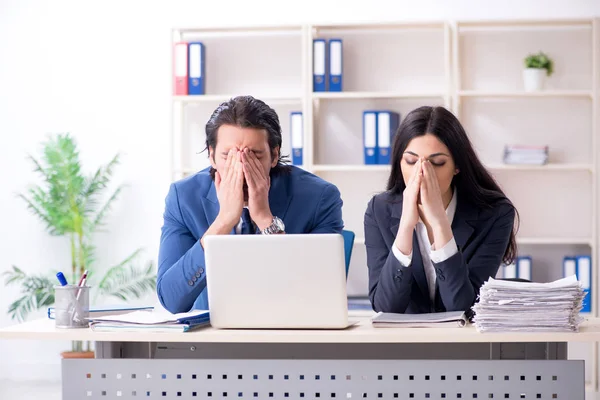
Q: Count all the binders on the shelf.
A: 11